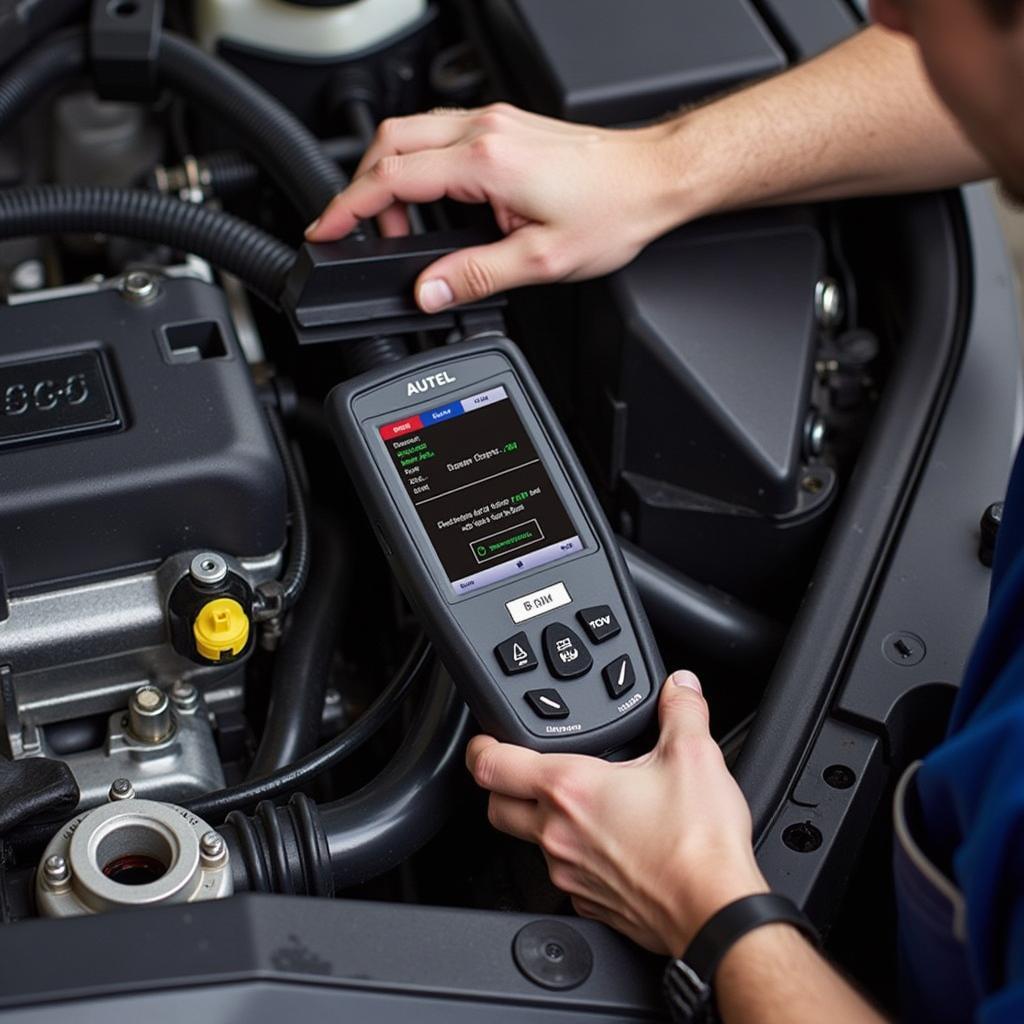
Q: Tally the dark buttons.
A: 5